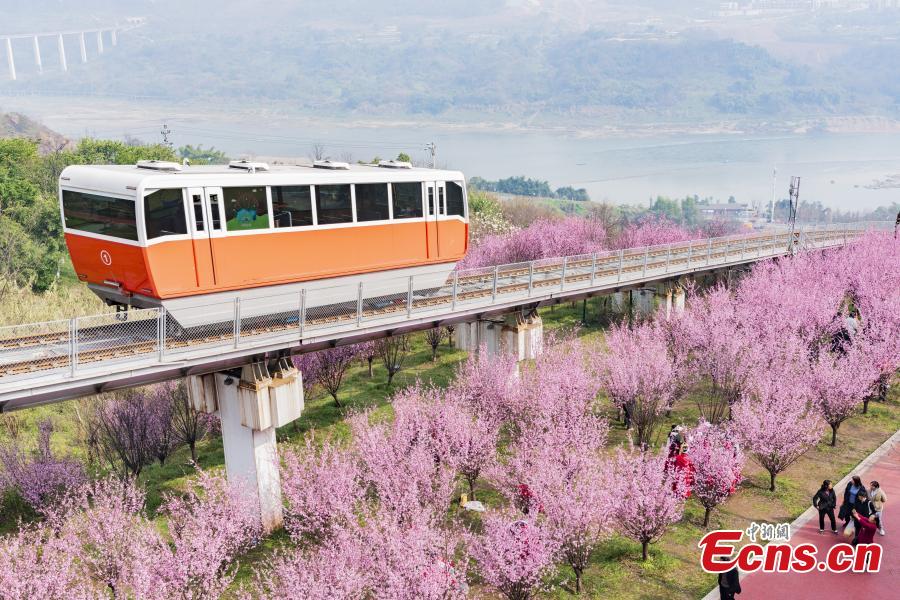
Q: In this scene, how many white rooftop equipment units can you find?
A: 4